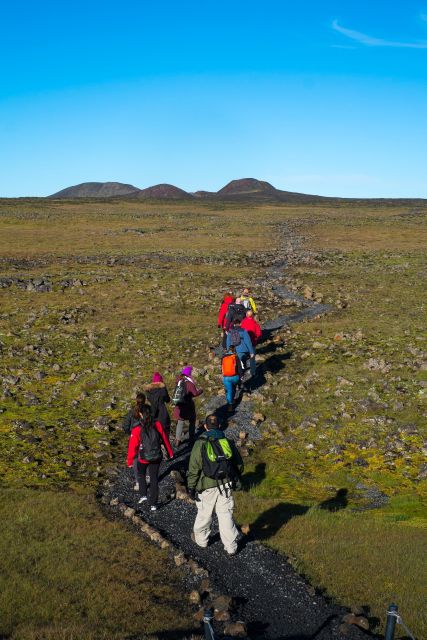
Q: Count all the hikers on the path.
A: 11